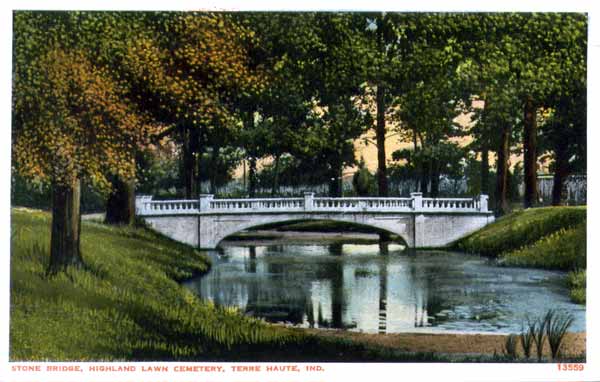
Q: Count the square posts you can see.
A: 5